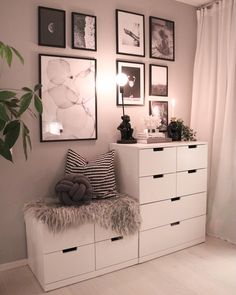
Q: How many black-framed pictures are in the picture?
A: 8